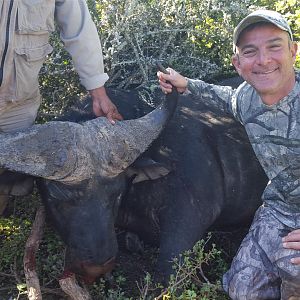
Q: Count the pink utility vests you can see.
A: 0